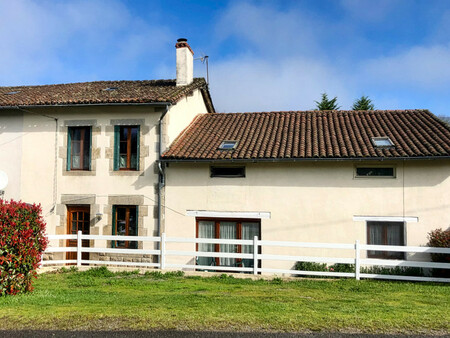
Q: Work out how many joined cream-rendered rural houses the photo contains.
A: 2